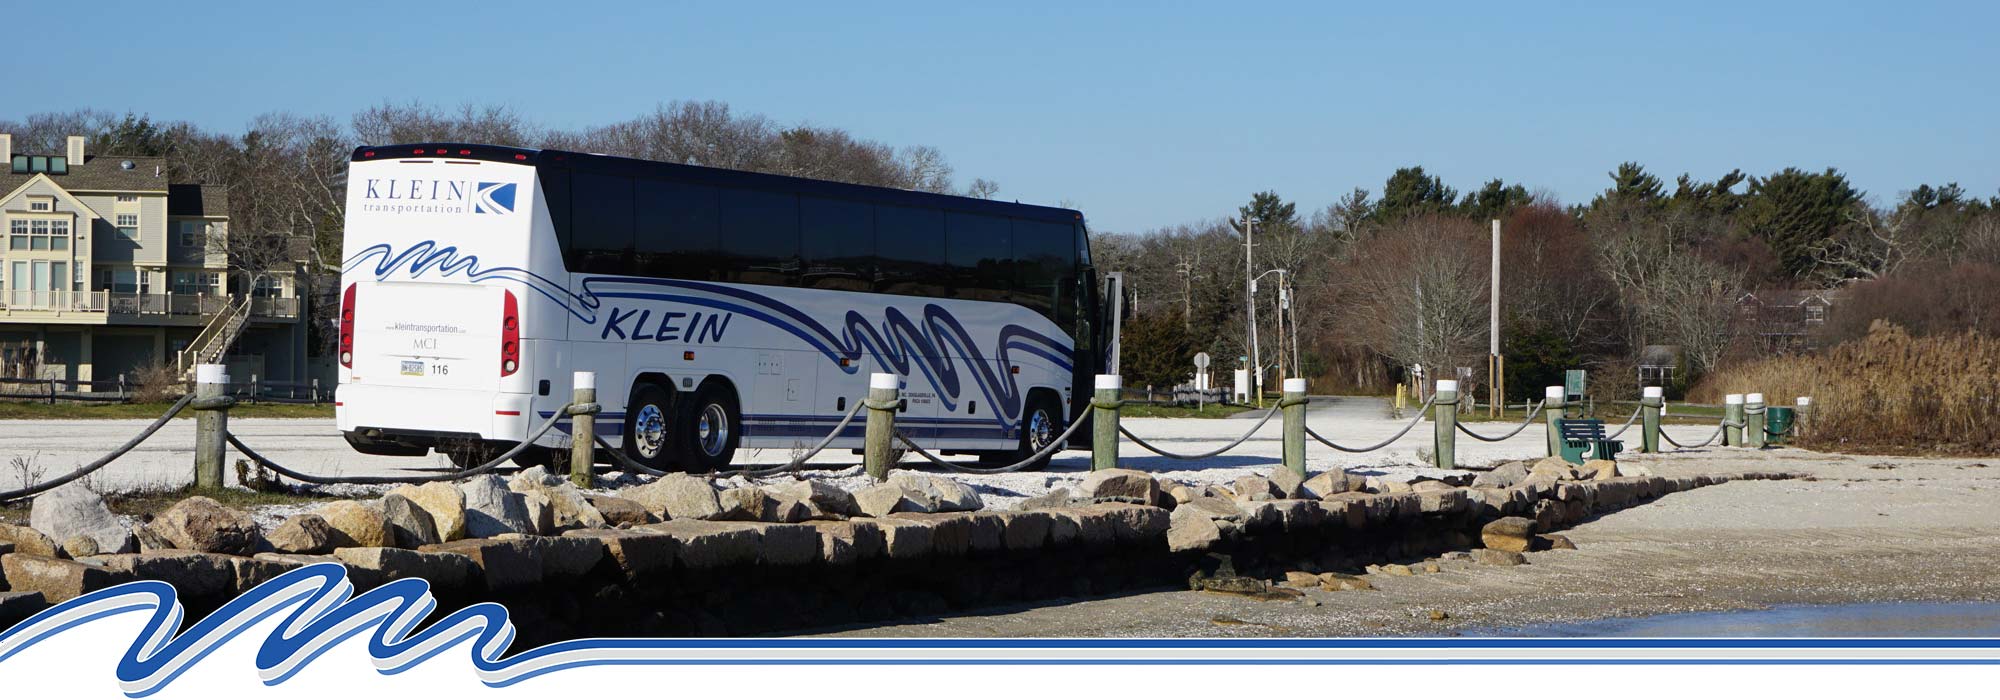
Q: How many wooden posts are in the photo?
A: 11